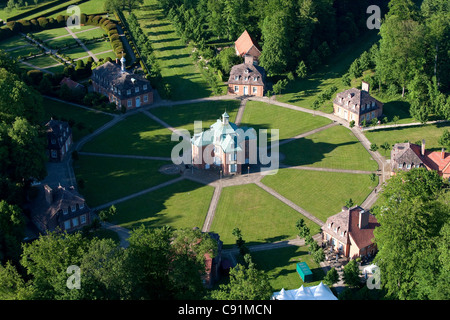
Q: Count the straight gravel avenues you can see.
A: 8